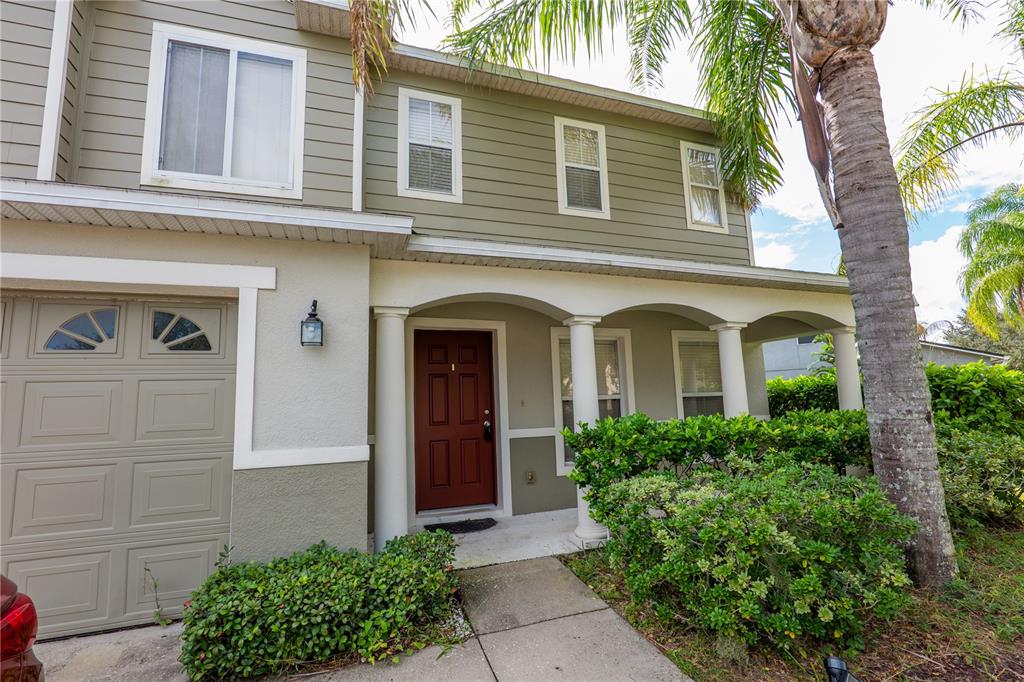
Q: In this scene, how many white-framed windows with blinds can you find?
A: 6